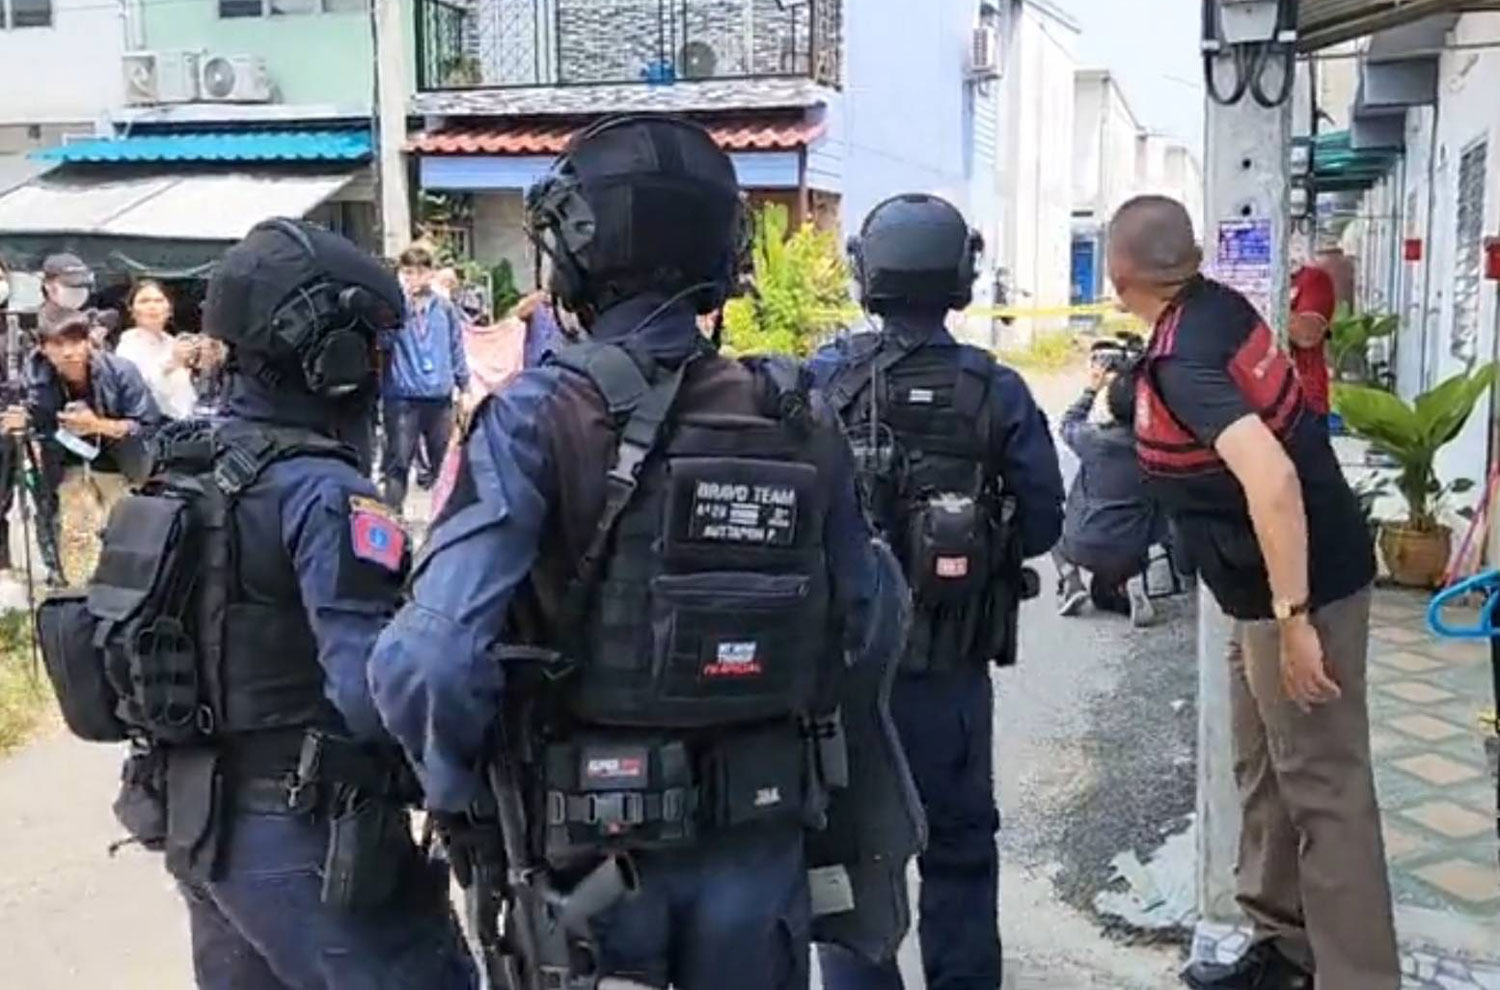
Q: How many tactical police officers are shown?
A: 3